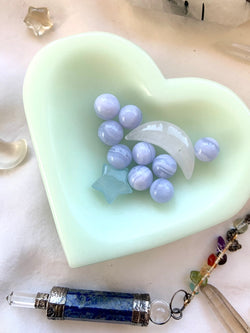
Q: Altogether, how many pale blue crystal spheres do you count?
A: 9